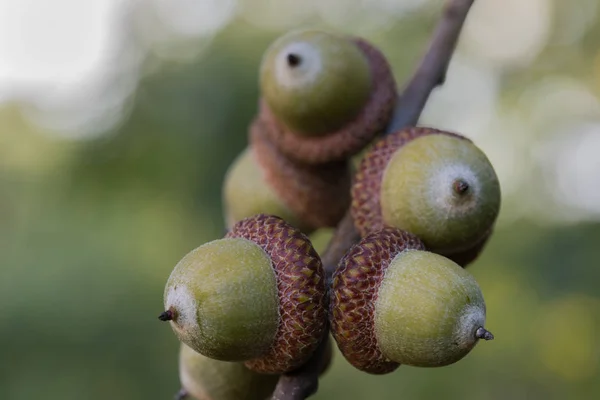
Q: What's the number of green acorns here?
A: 6